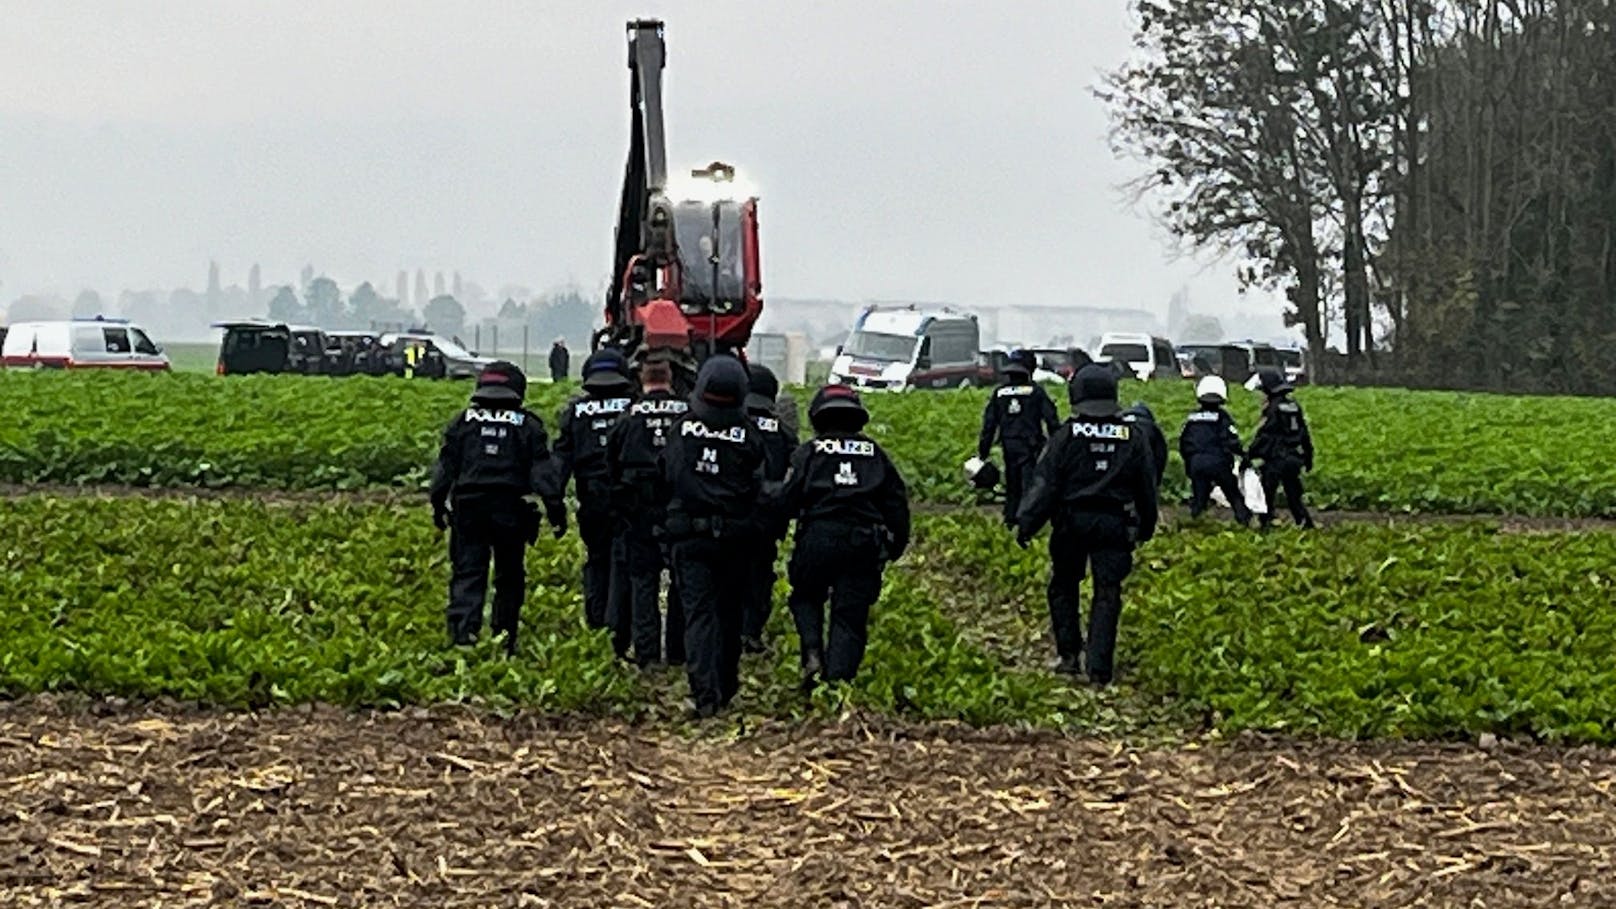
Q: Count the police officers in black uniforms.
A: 11